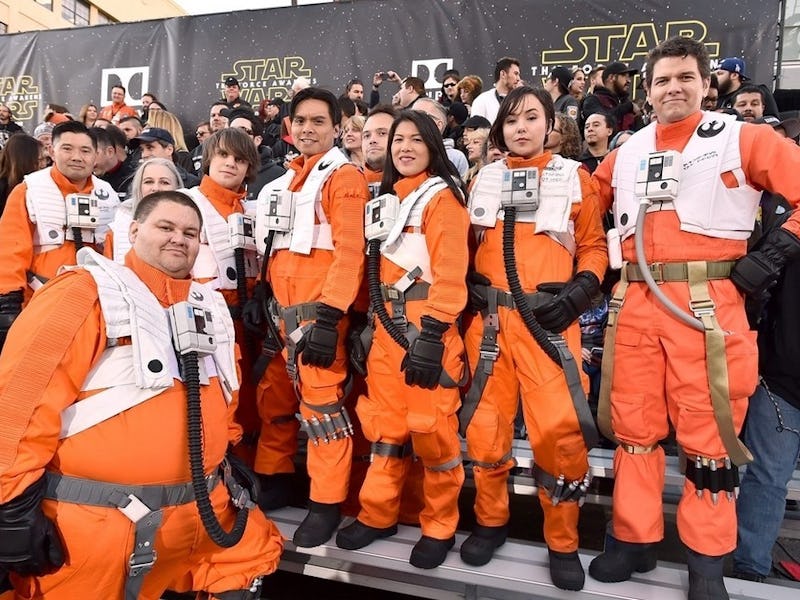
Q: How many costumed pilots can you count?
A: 9